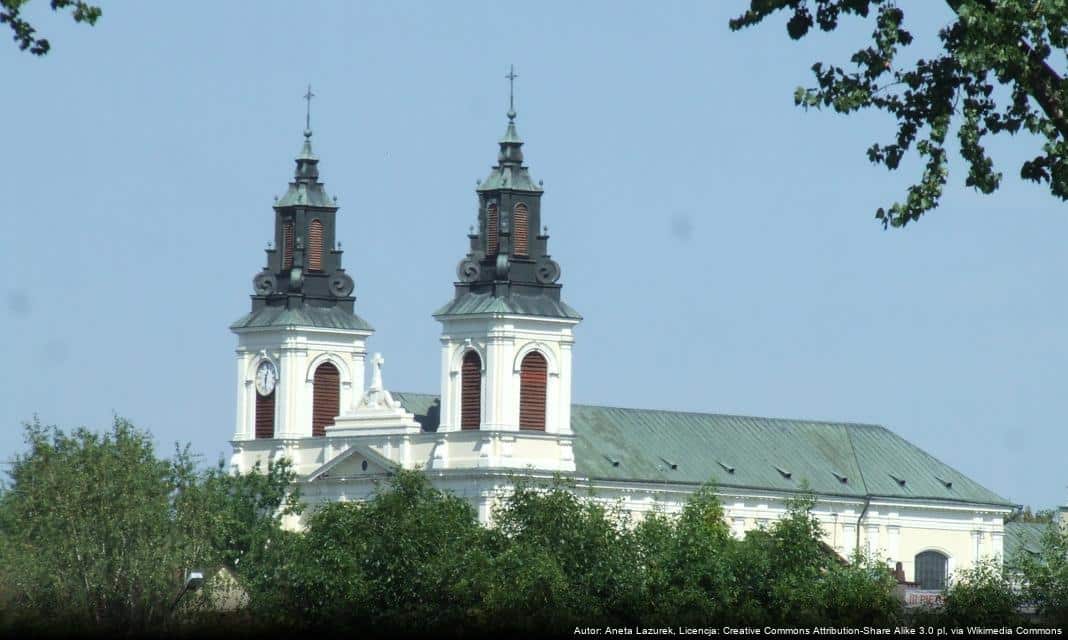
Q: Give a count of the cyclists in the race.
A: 0